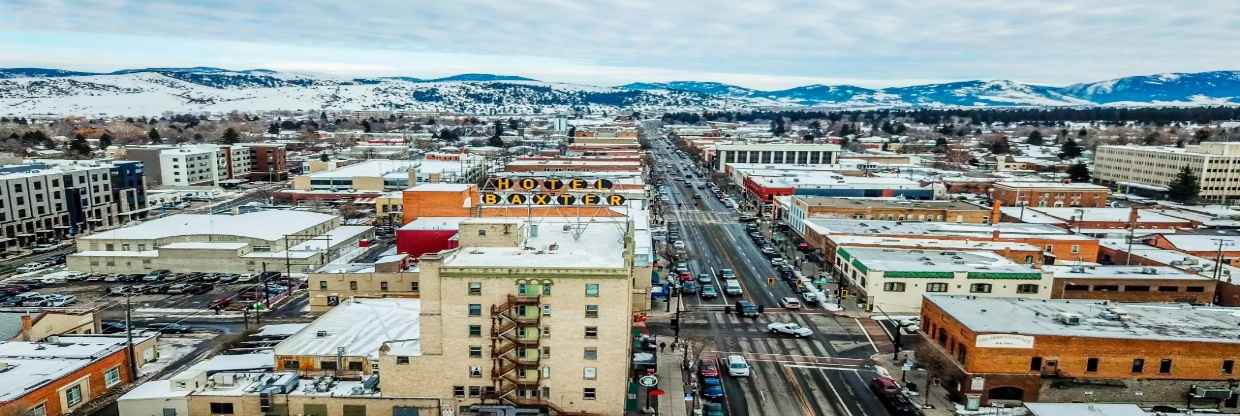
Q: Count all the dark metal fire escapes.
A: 1